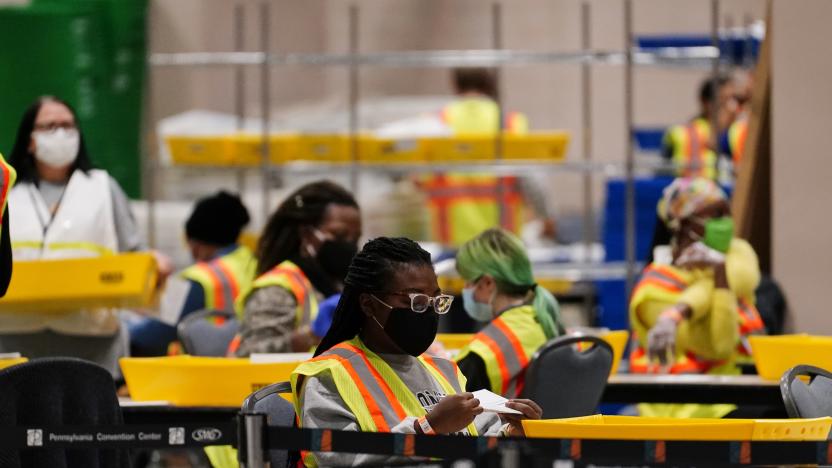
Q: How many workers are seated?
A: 5